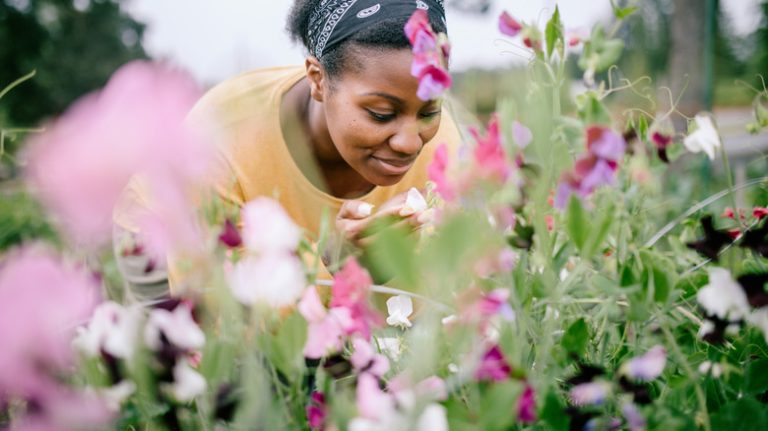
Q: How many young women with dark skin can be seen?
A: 1